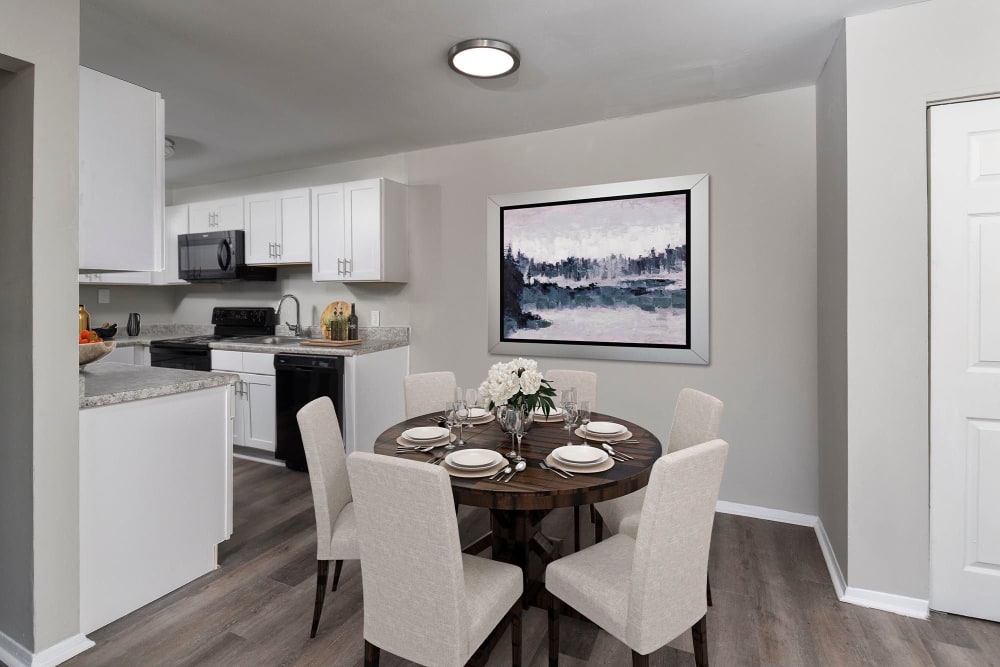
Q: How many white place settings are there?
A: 6